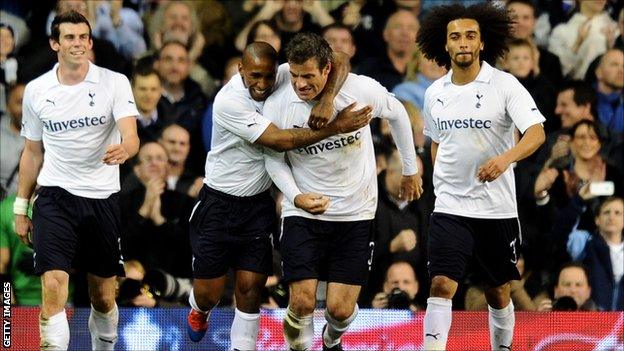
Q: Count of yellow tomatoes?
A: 0